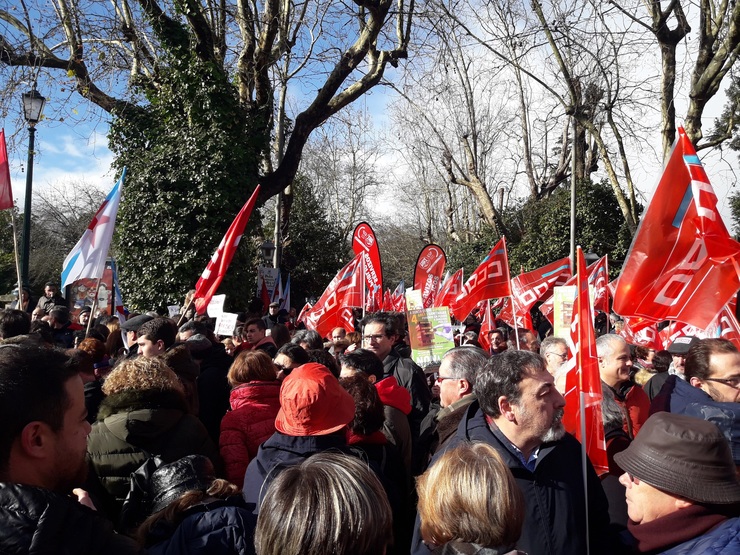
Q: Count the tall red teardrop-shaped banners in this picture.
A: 2